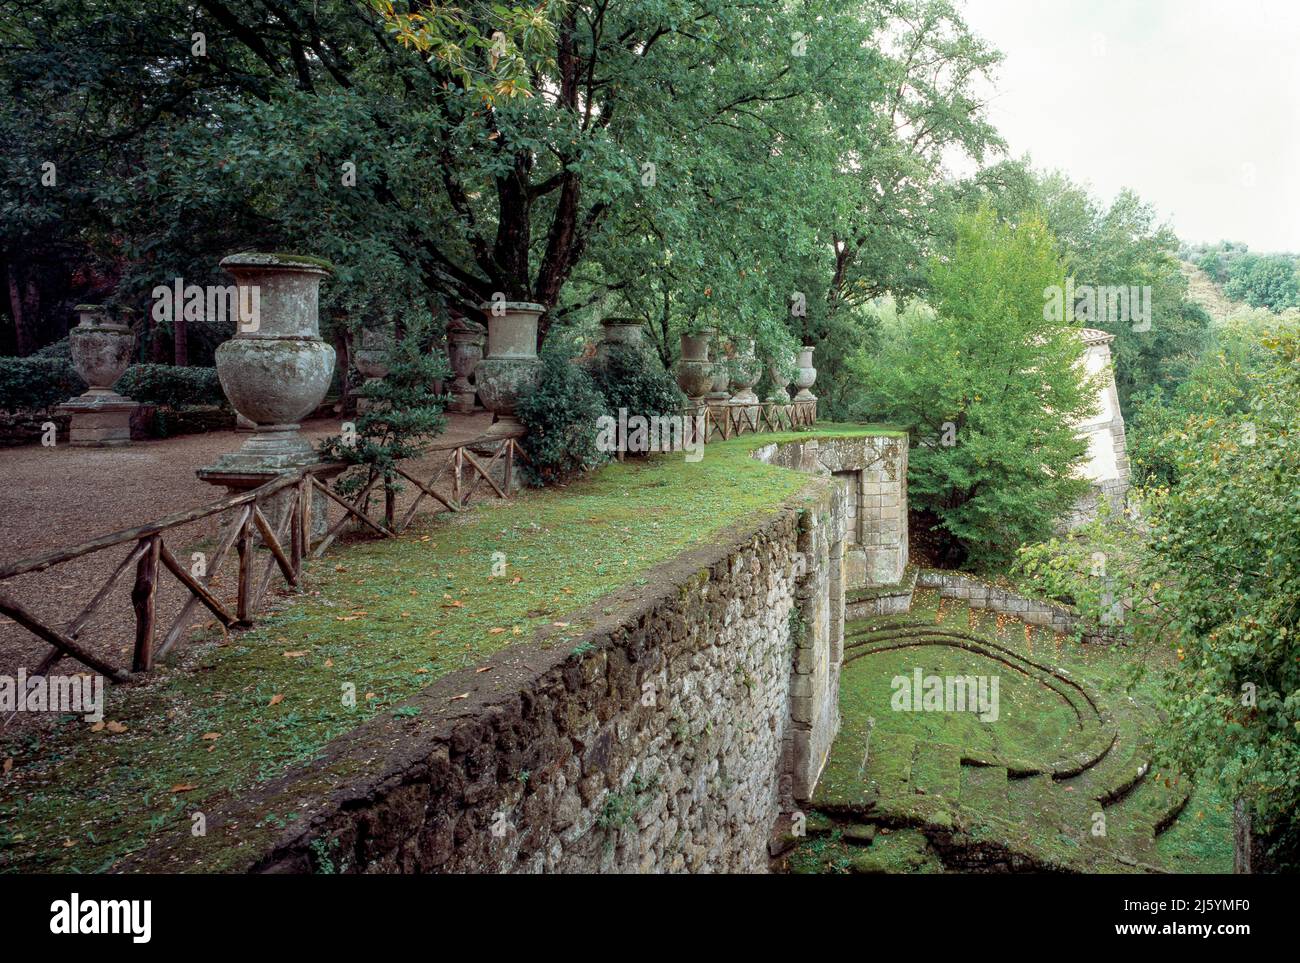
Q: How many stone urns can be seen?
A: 11